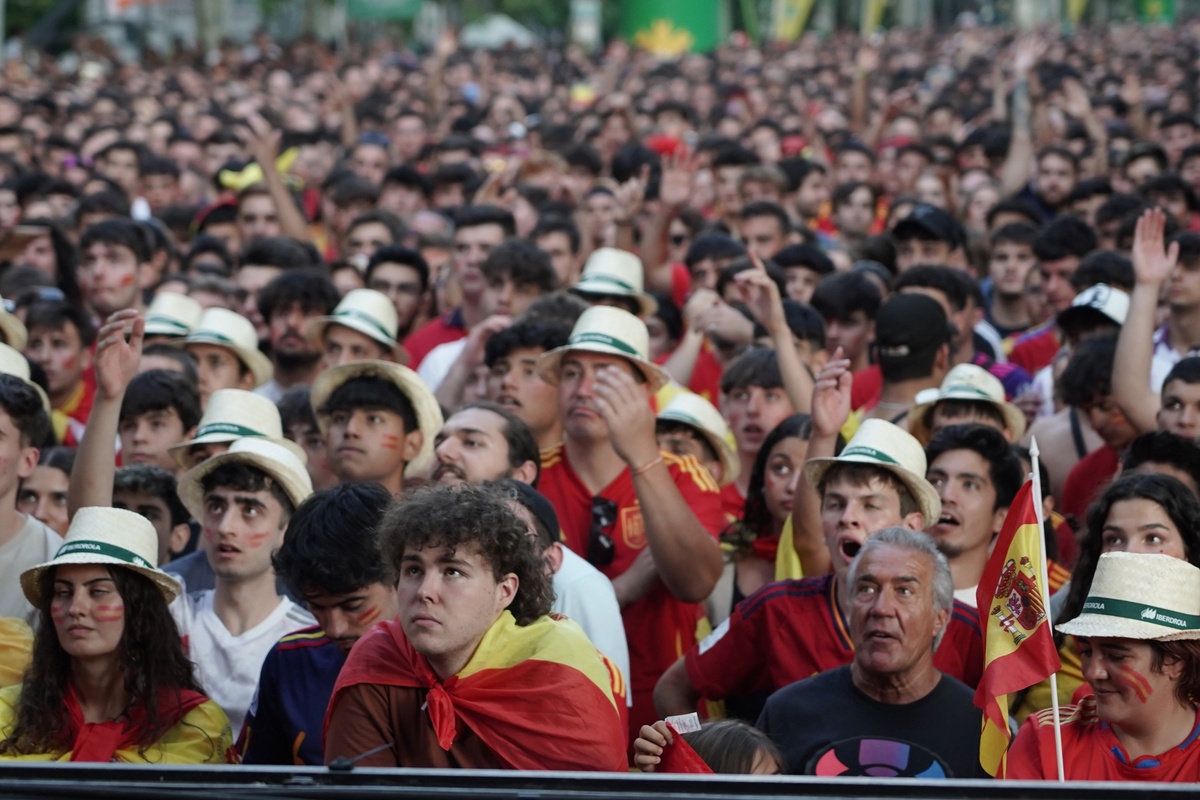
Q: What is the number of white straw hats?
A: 15